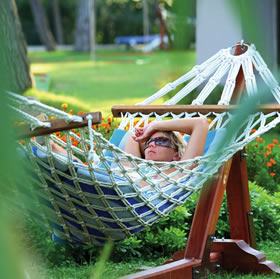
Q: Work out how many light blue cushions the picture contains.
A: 1